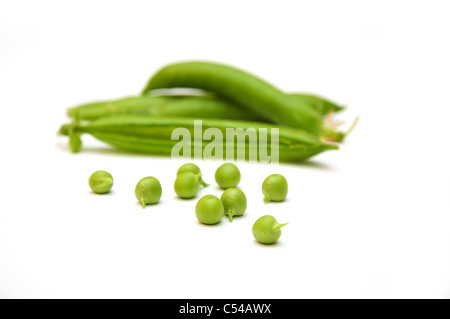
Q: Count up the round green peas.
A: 9